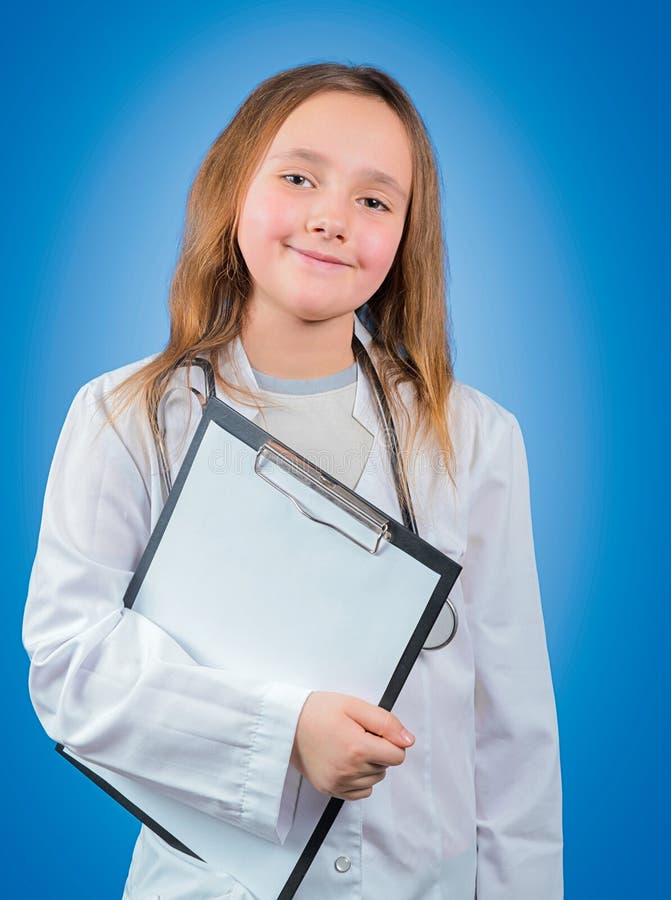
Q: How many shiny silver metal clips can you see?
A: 1